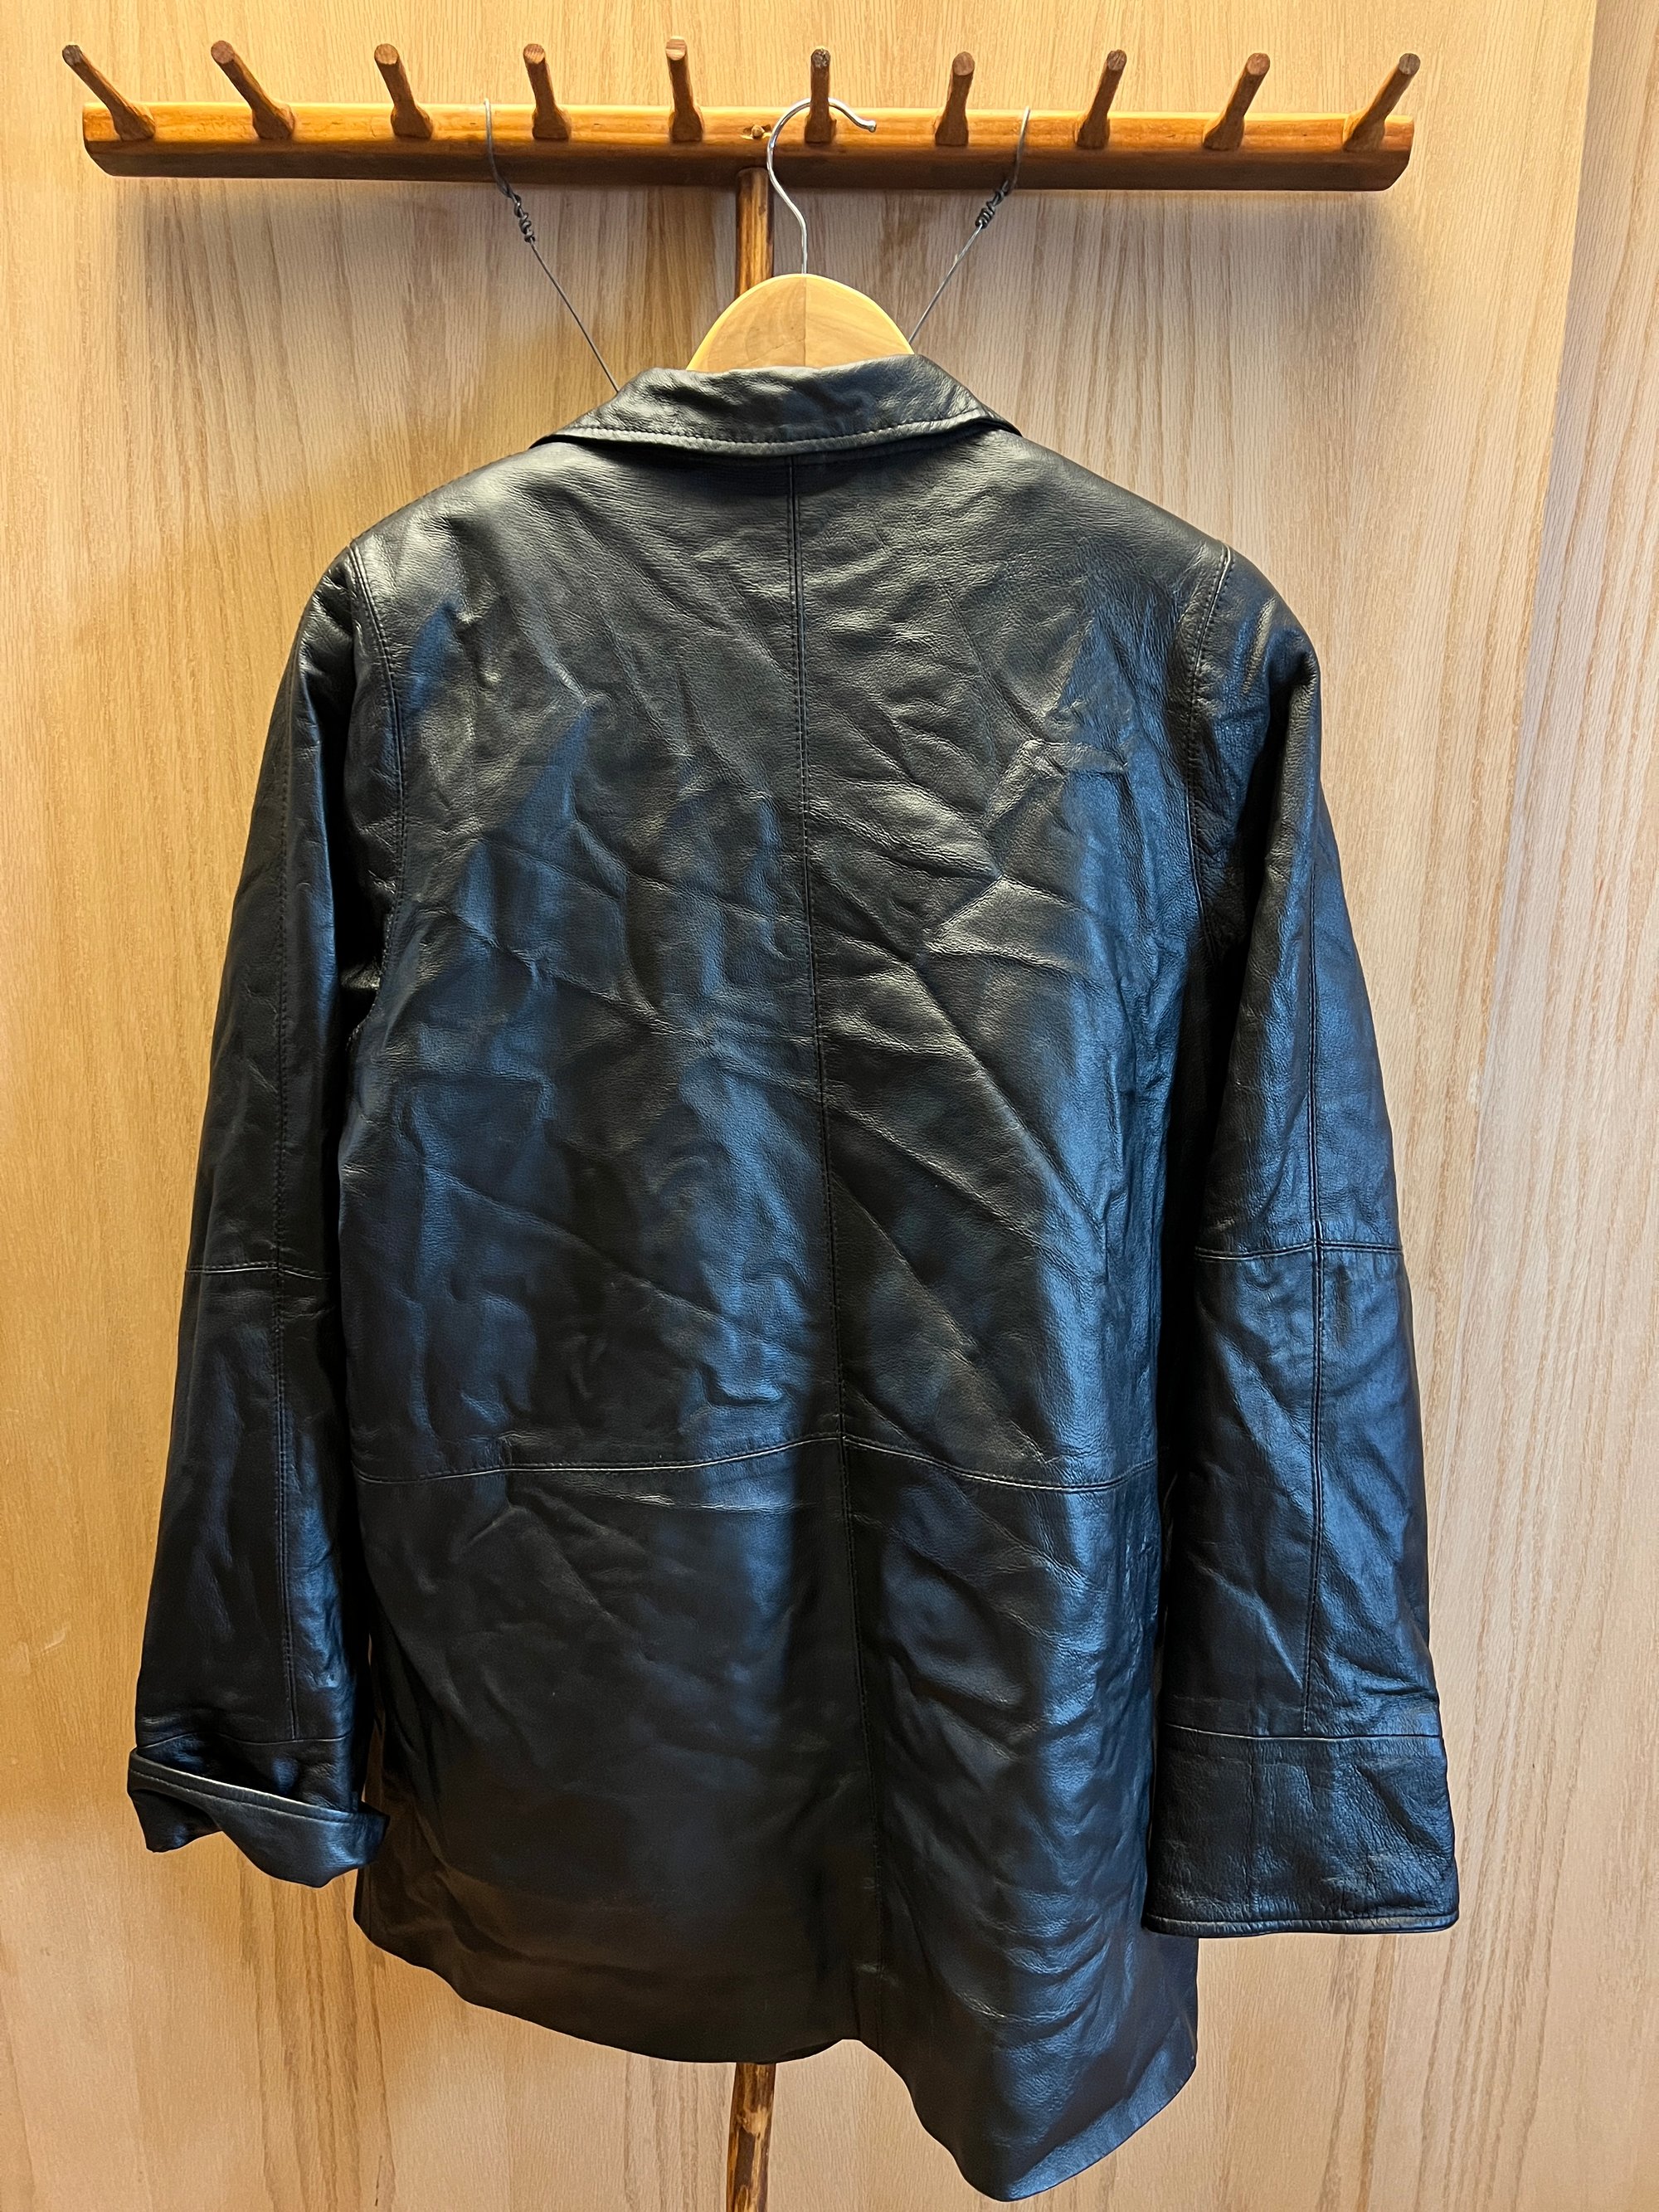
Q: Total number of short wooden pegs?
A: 10